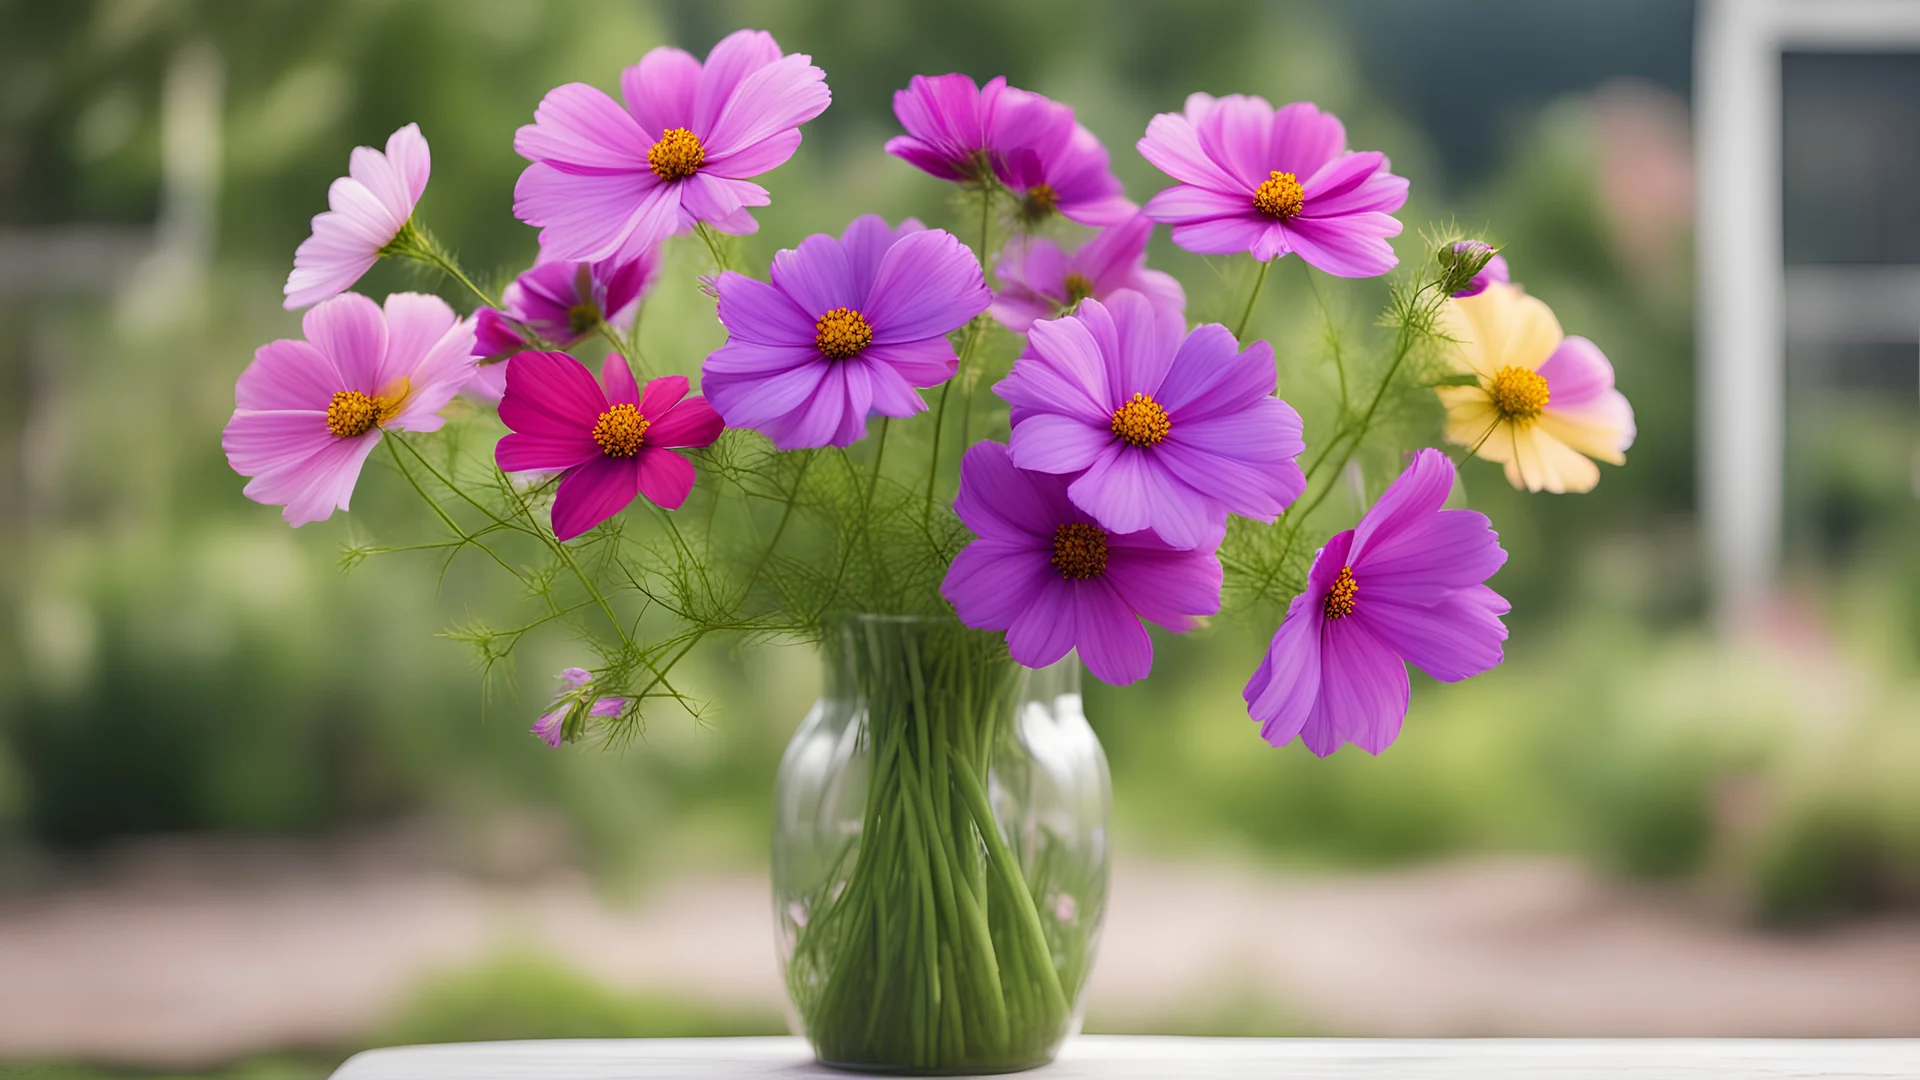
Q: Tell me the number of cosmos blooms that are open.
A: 14